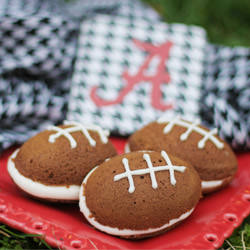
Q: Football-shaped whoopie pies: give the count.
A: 3